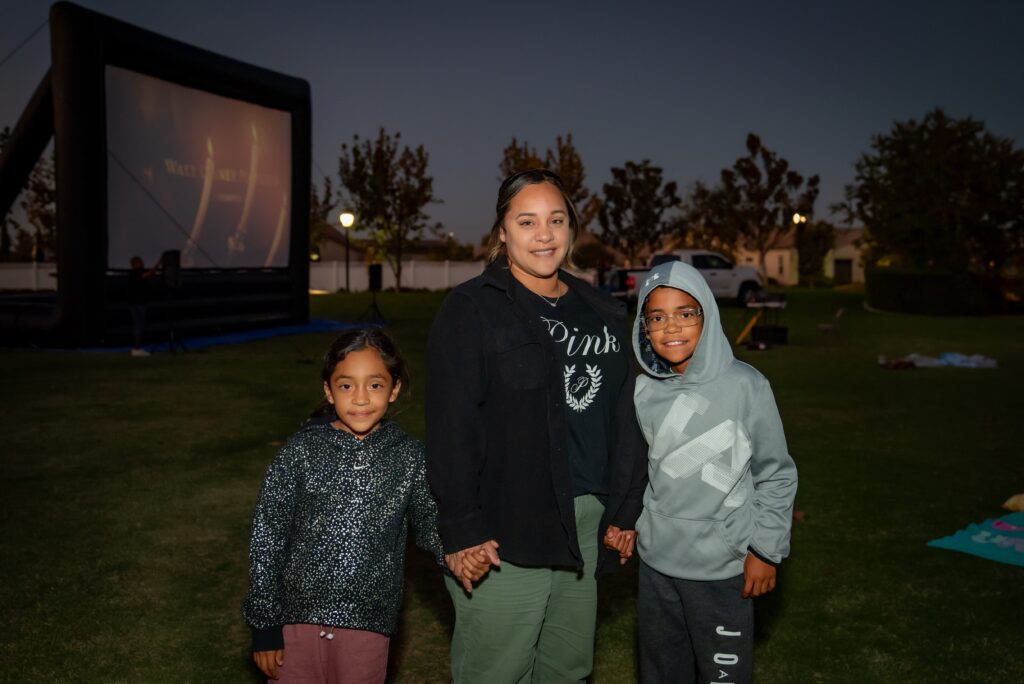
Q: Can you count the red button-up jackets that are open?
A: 0